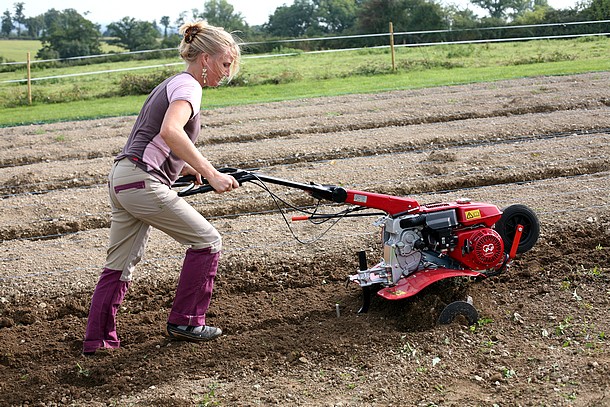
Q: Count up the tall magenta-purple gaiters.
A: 2